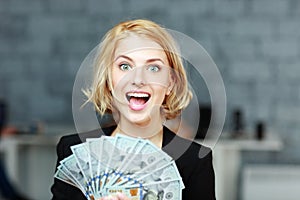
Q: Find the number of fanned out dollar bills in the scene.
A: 12